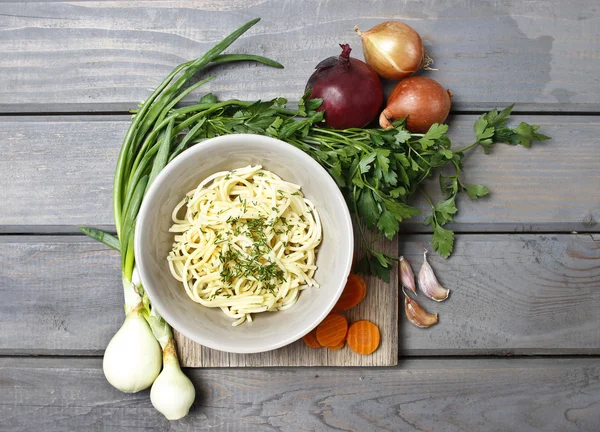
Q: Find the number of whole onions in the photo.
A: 5